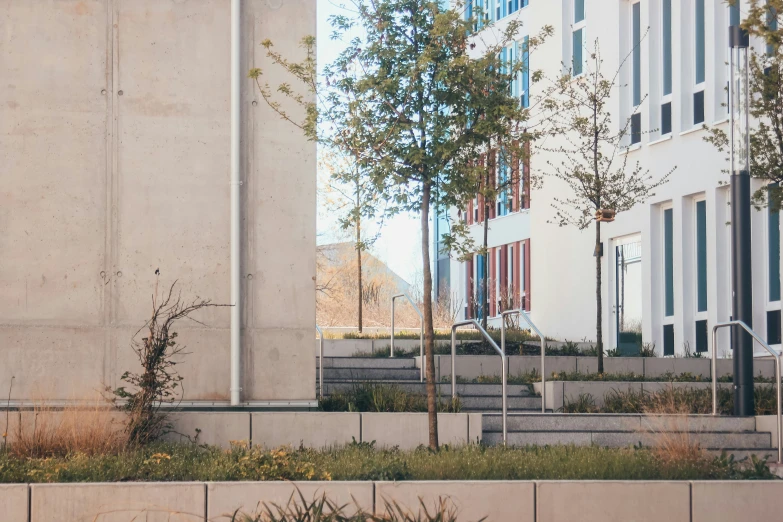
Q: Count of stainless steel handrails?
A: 5